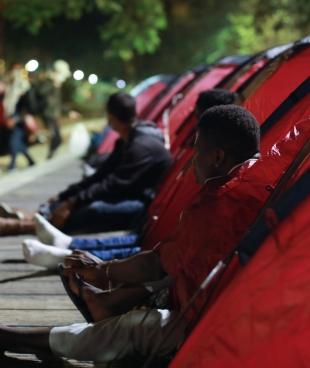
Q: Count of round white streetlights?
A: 4